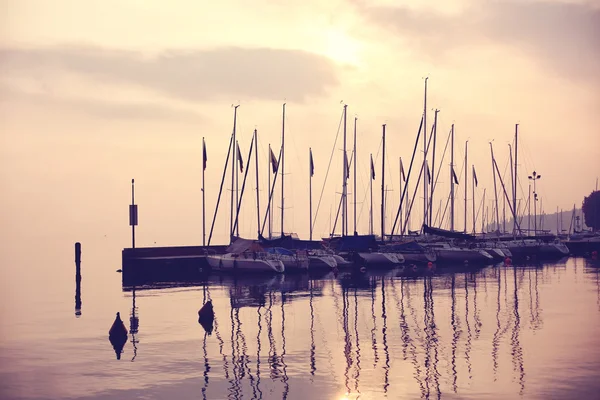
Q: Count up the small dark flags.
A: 10